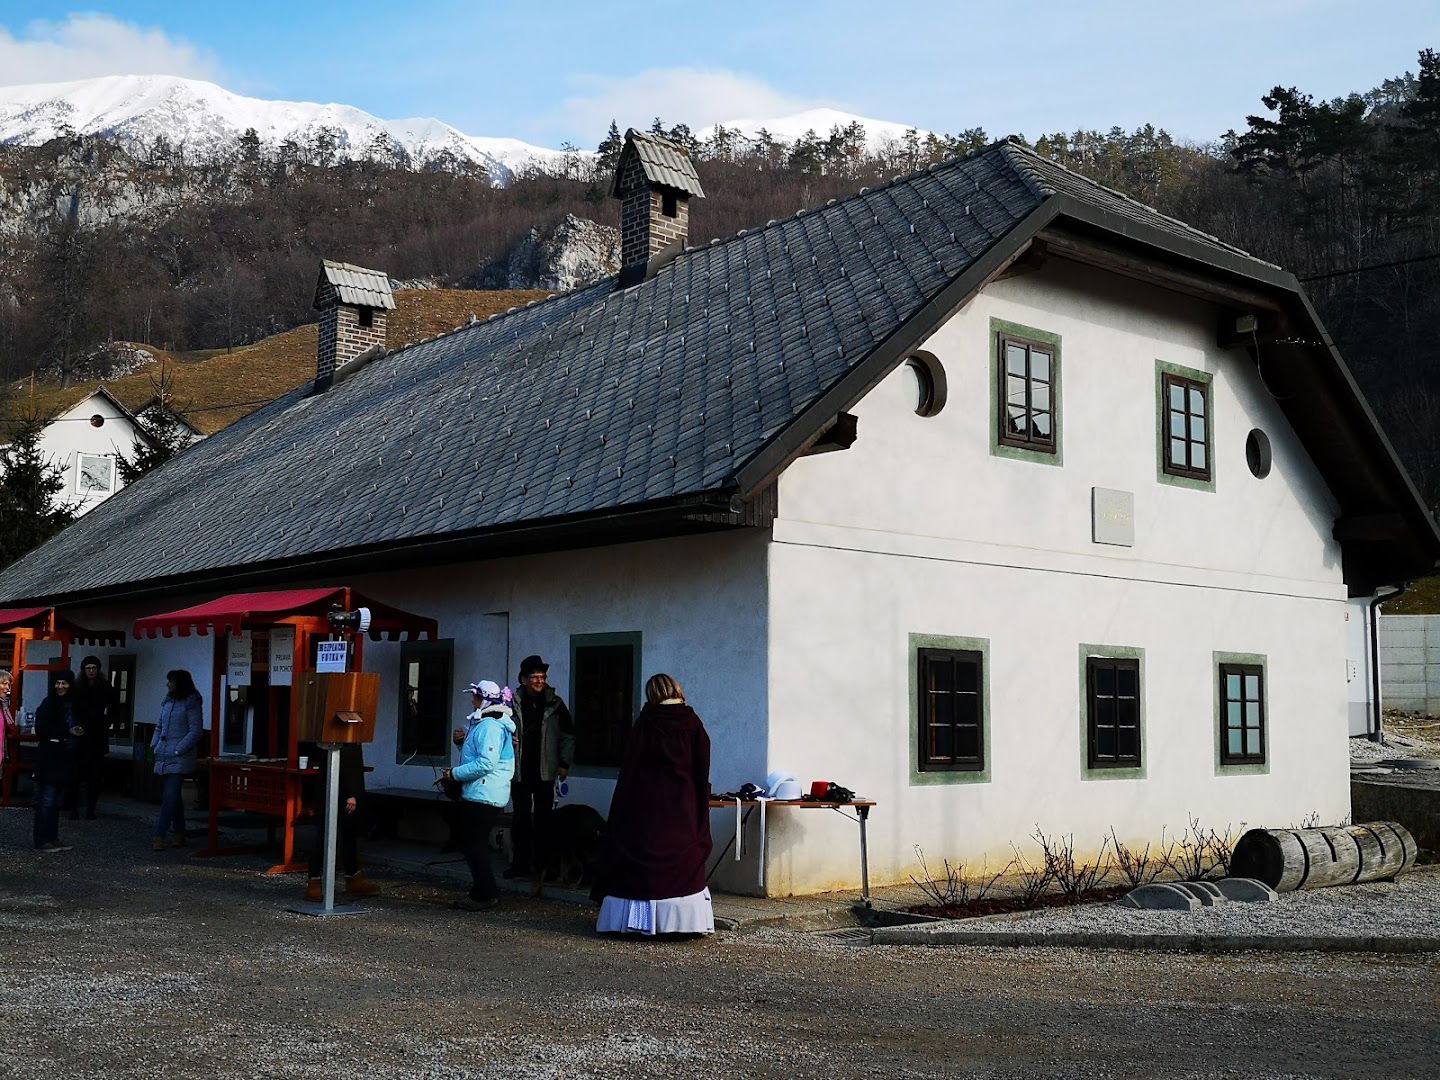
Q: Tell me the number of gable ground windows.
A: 3